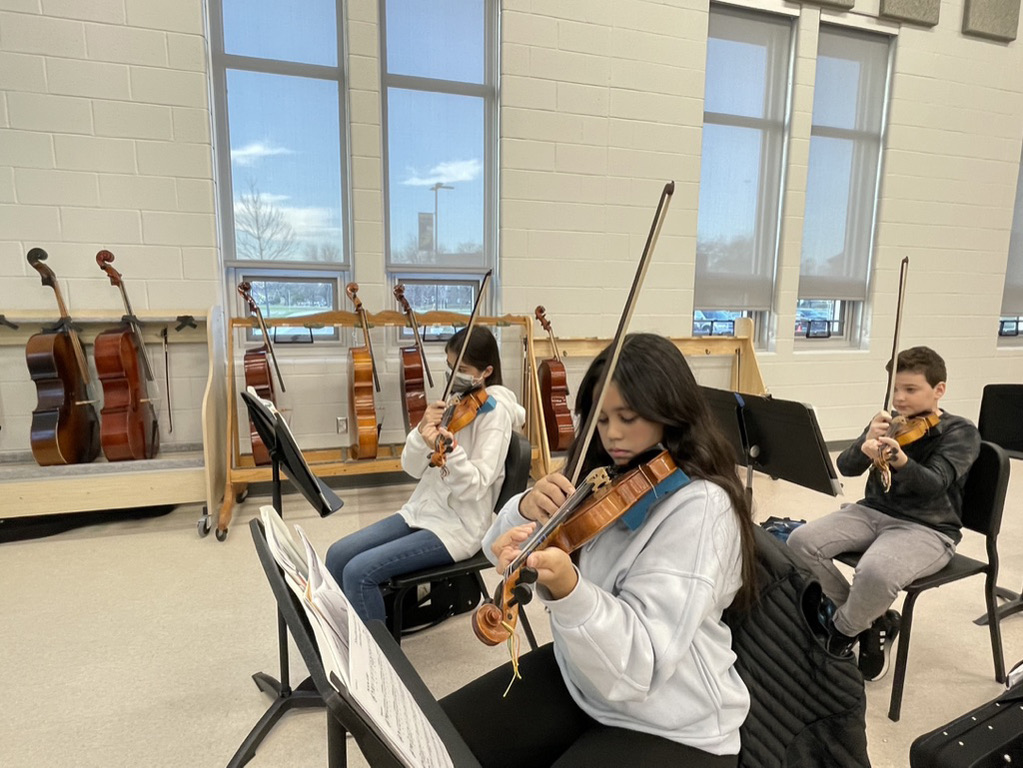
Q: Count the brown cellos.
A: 6